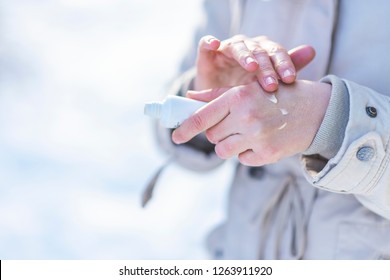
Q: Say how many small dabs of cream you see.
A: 3